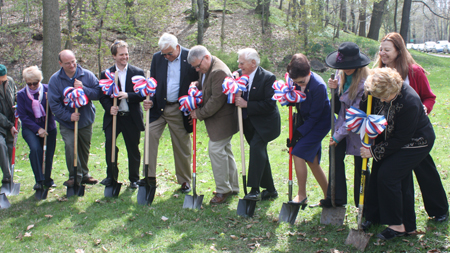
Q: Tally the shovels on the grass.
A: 11